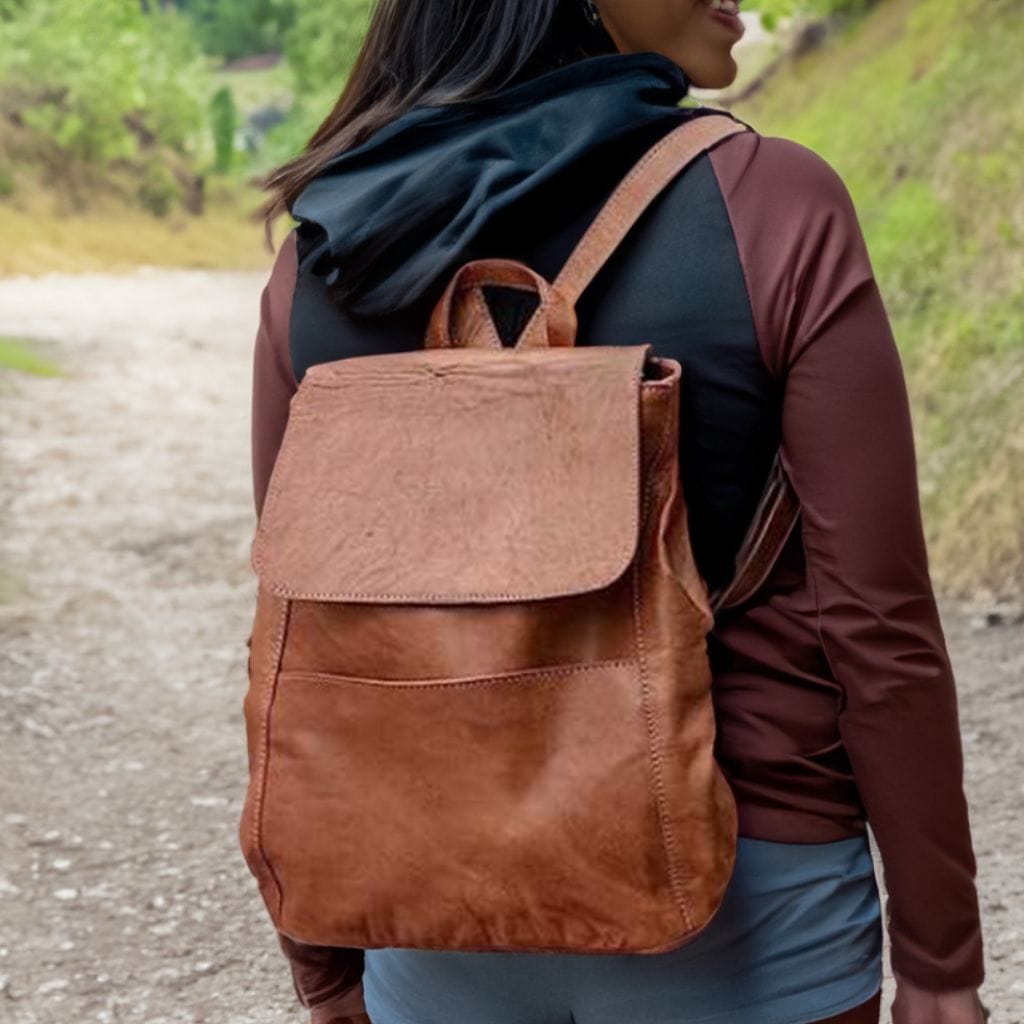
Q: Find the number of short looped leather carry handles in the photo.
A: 1